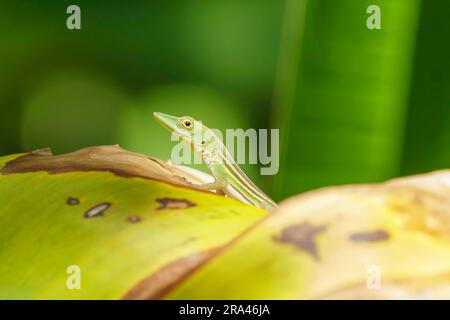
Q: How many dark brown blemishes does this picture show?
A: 6